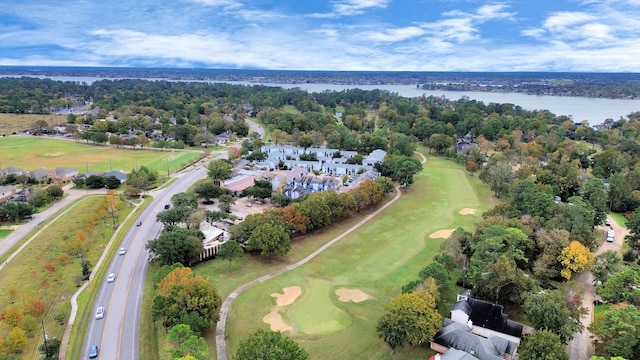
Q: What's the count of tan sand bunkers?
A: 5